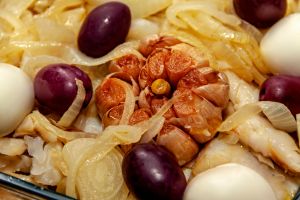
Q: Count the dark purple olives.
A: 5